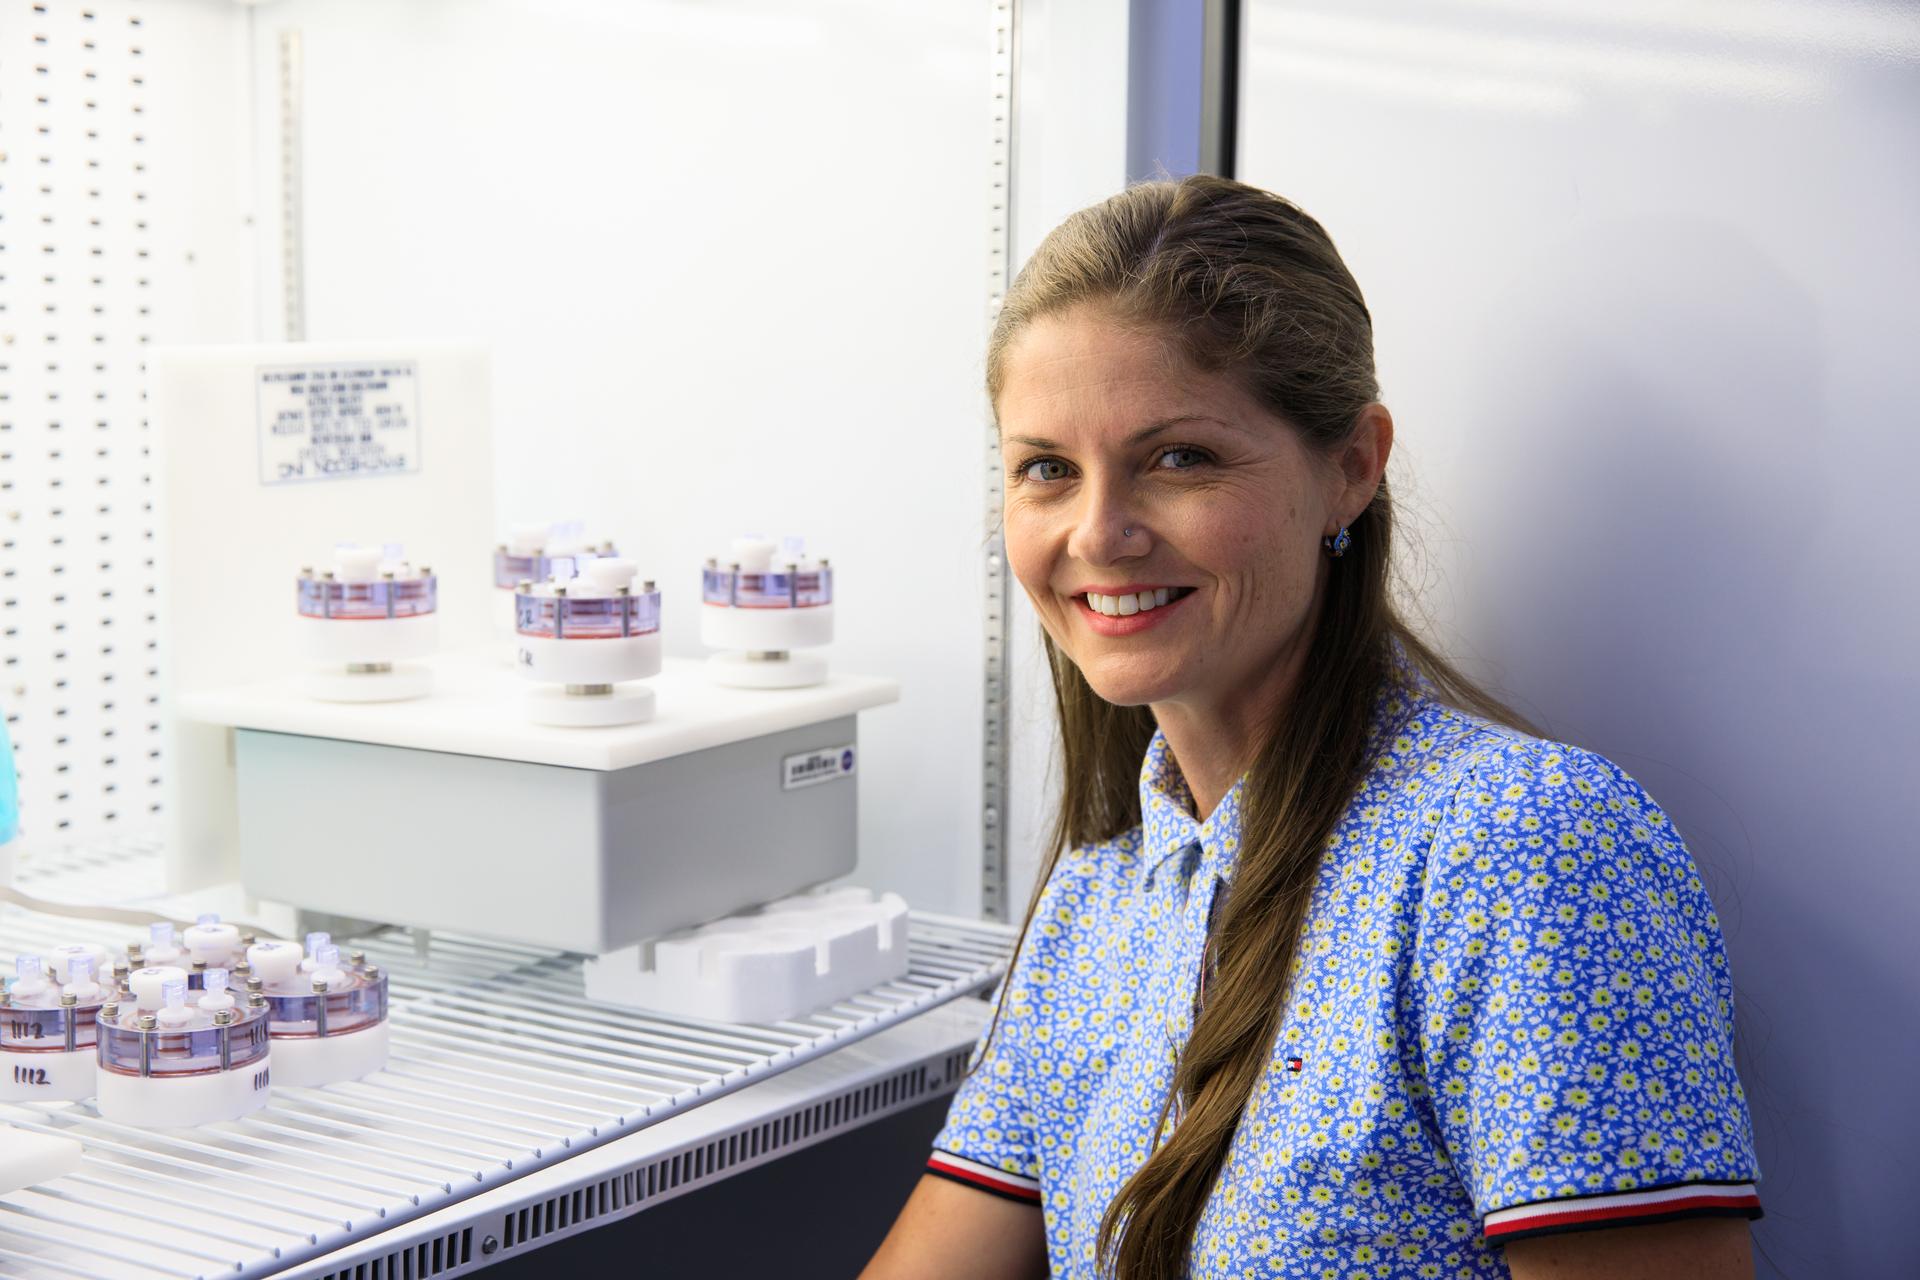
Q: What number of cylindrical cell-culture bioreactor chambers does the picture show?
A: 8